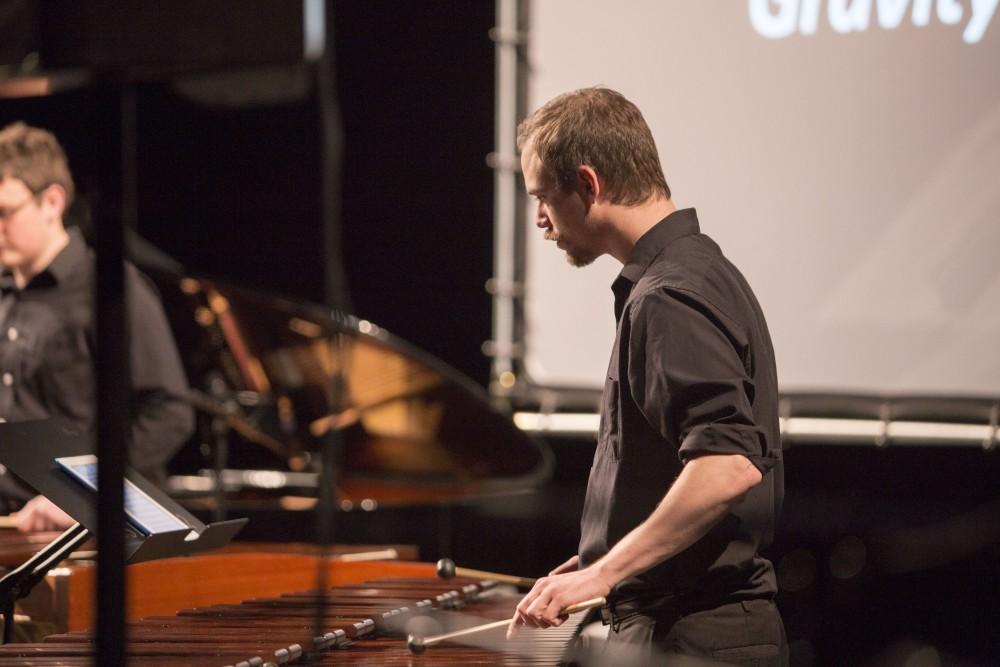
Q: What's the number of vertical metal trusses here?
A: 1